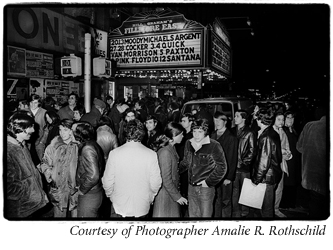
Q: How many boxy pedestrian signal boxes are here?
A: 2